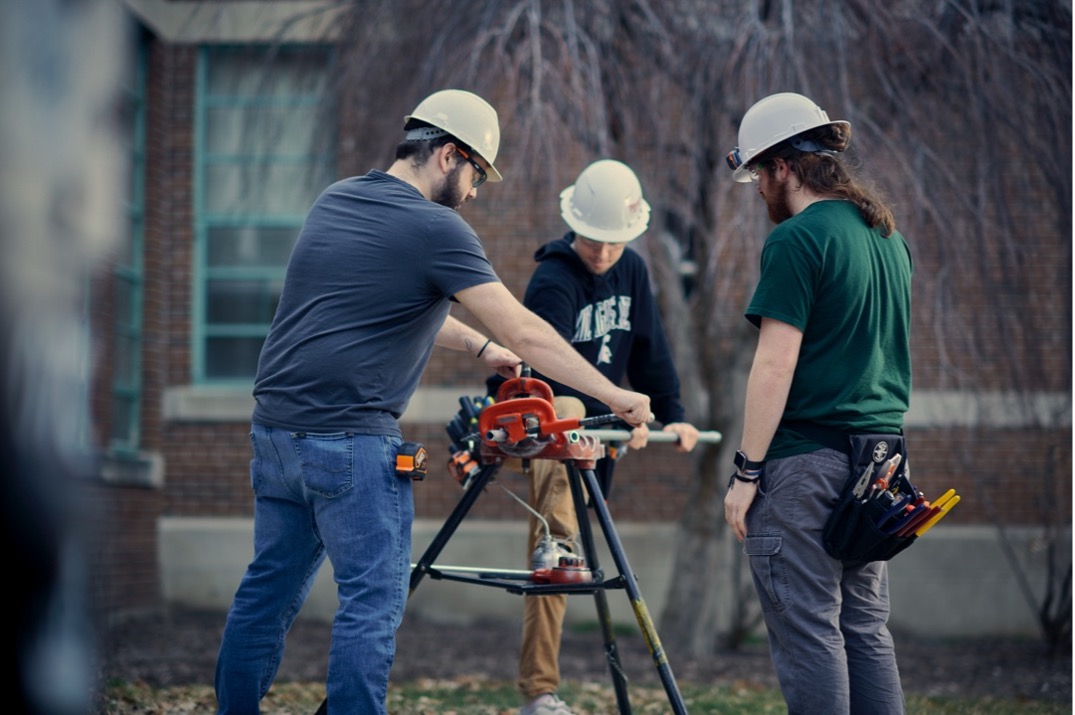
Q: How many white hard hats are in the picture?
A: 3